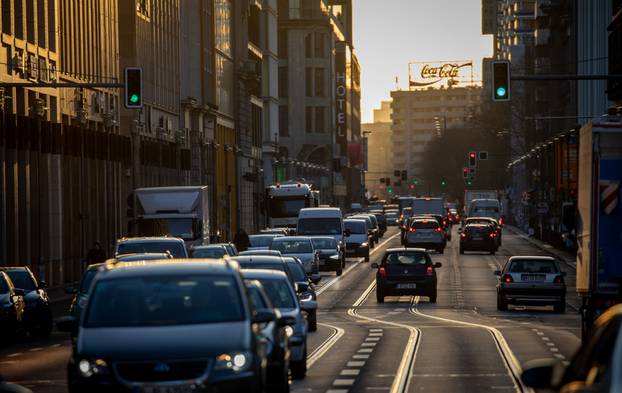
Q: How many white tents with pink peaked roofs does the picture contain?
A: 0